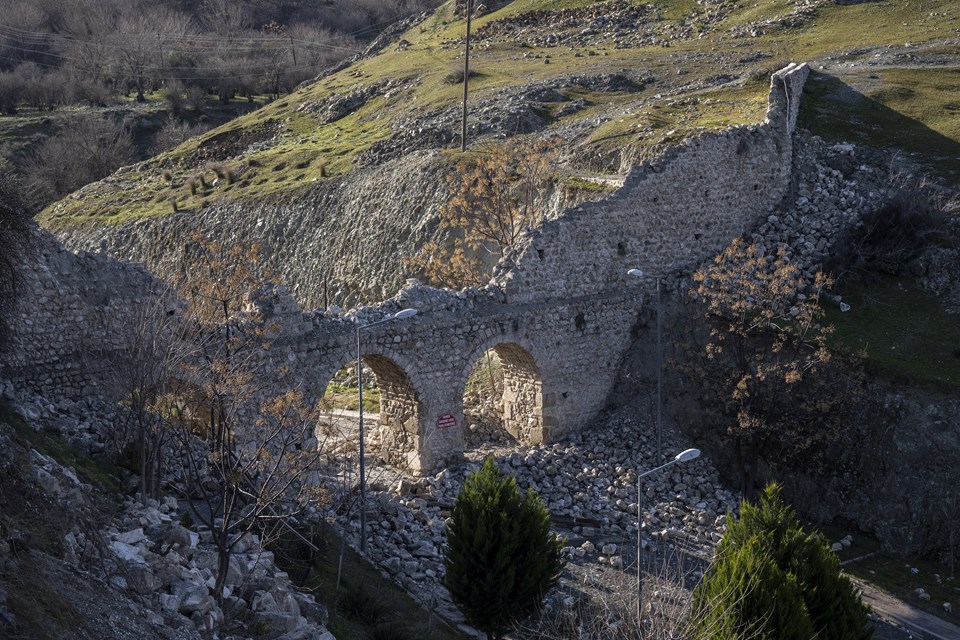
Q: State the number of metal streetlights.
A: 3